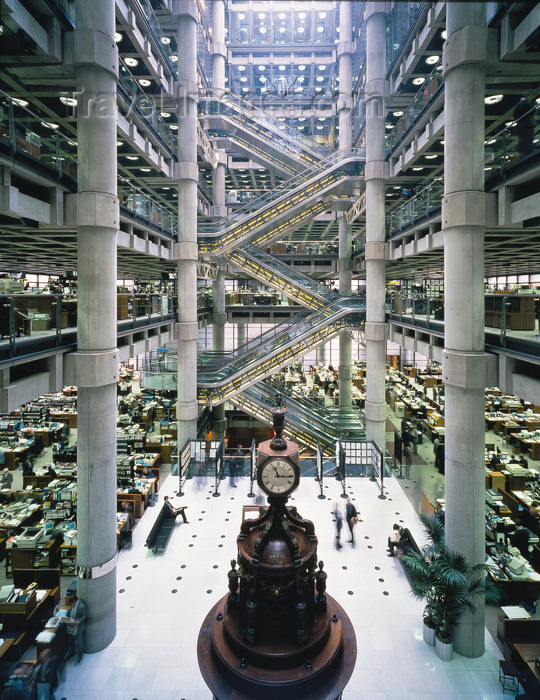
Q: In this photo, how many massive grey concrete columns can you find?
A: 6